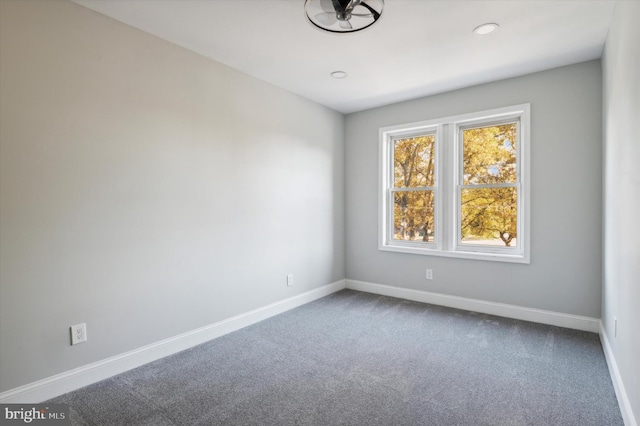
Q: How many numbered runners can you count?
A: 0